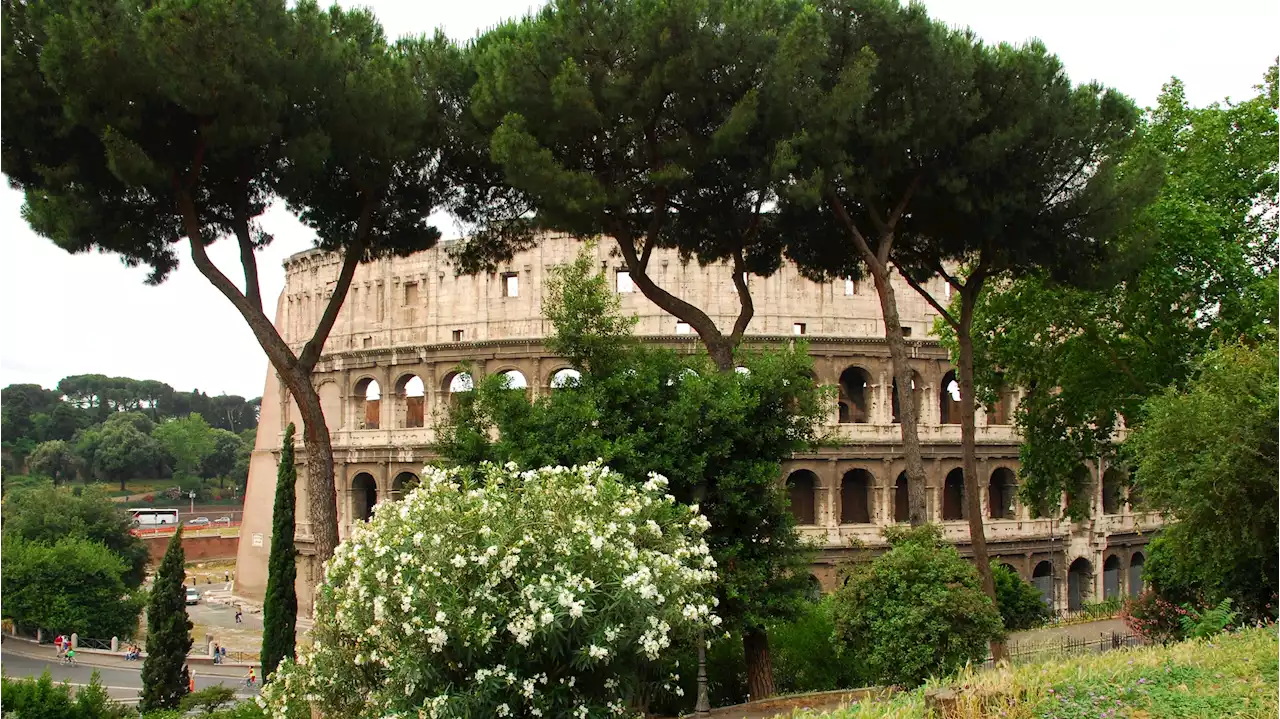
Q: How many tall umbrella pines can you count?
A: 4